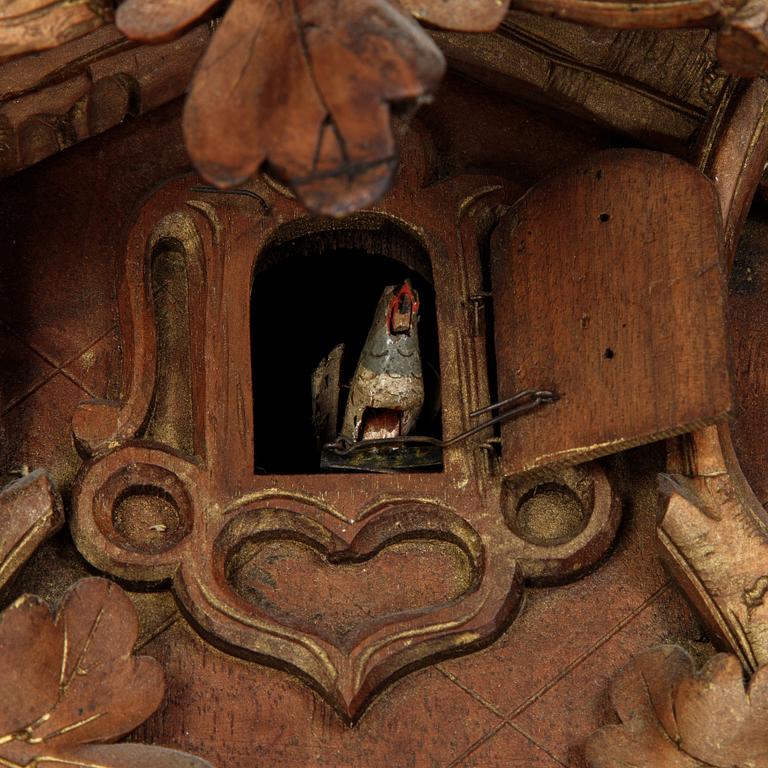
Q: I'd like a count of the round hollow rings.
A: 2